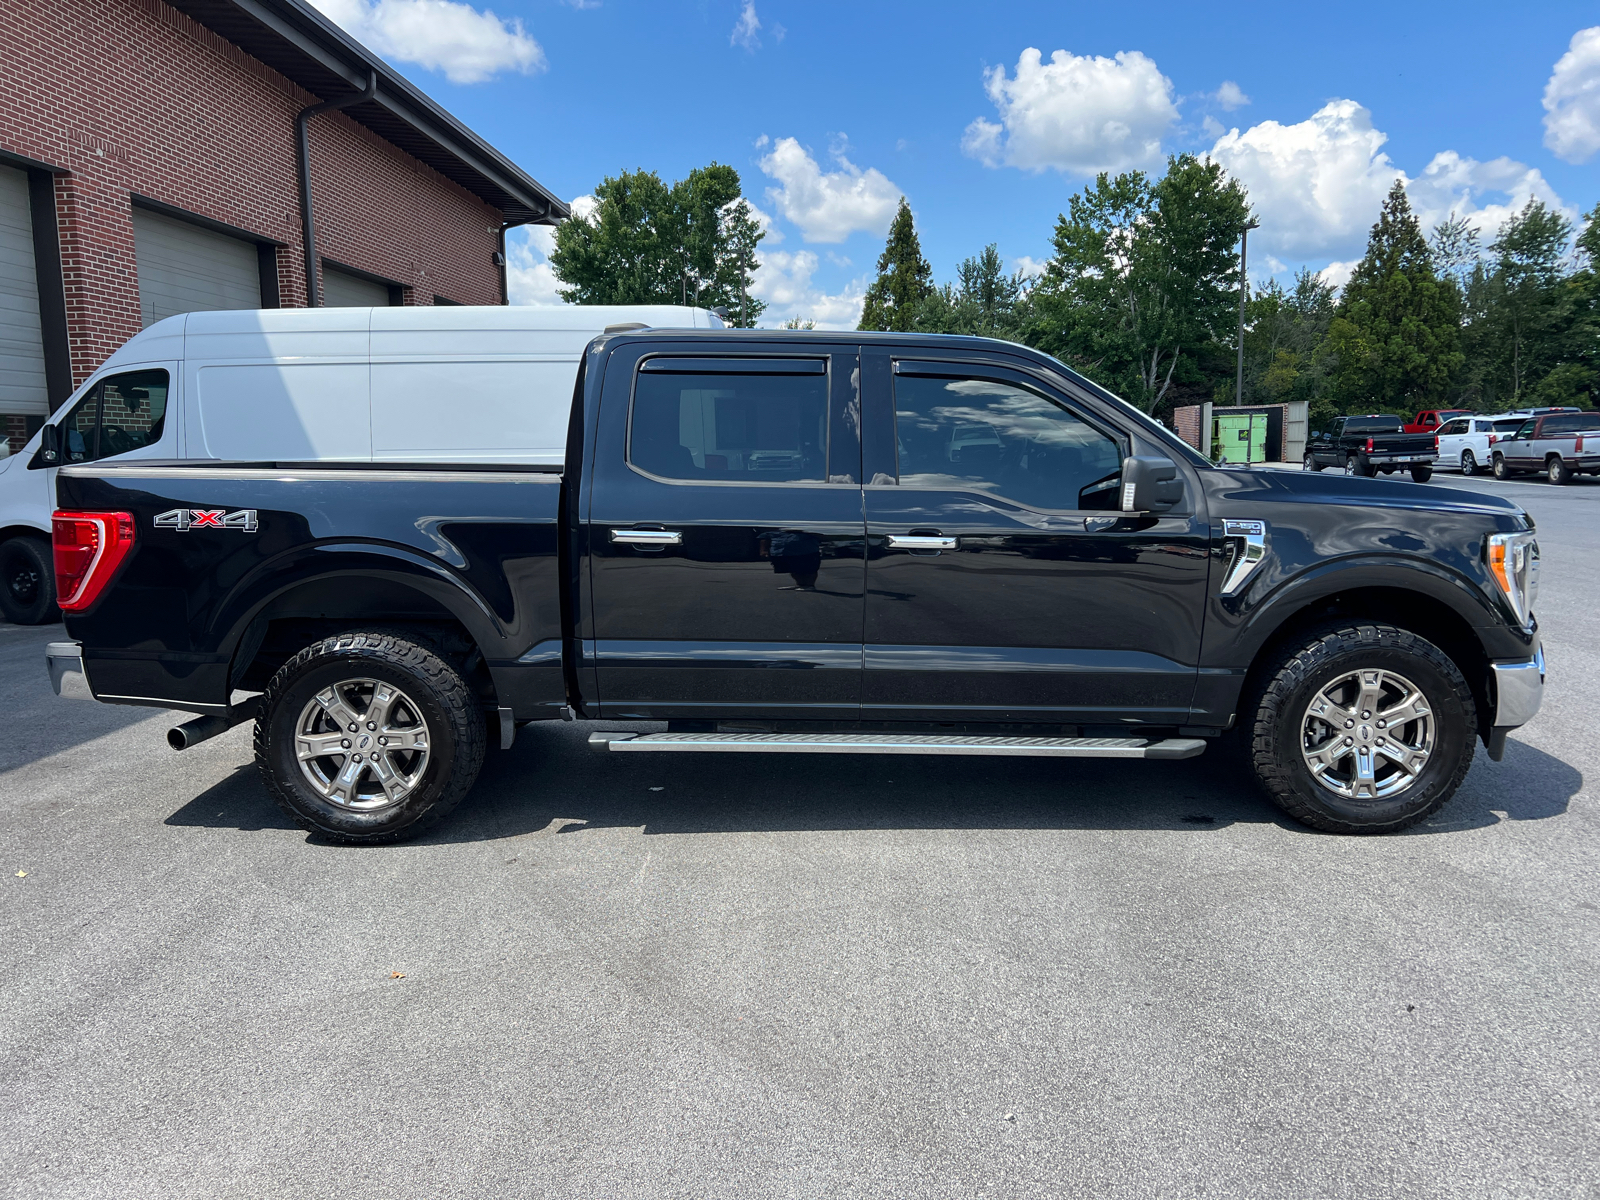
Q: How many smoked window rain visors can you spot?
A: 2